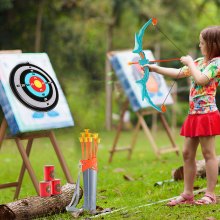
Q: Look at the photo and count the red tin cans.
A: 3